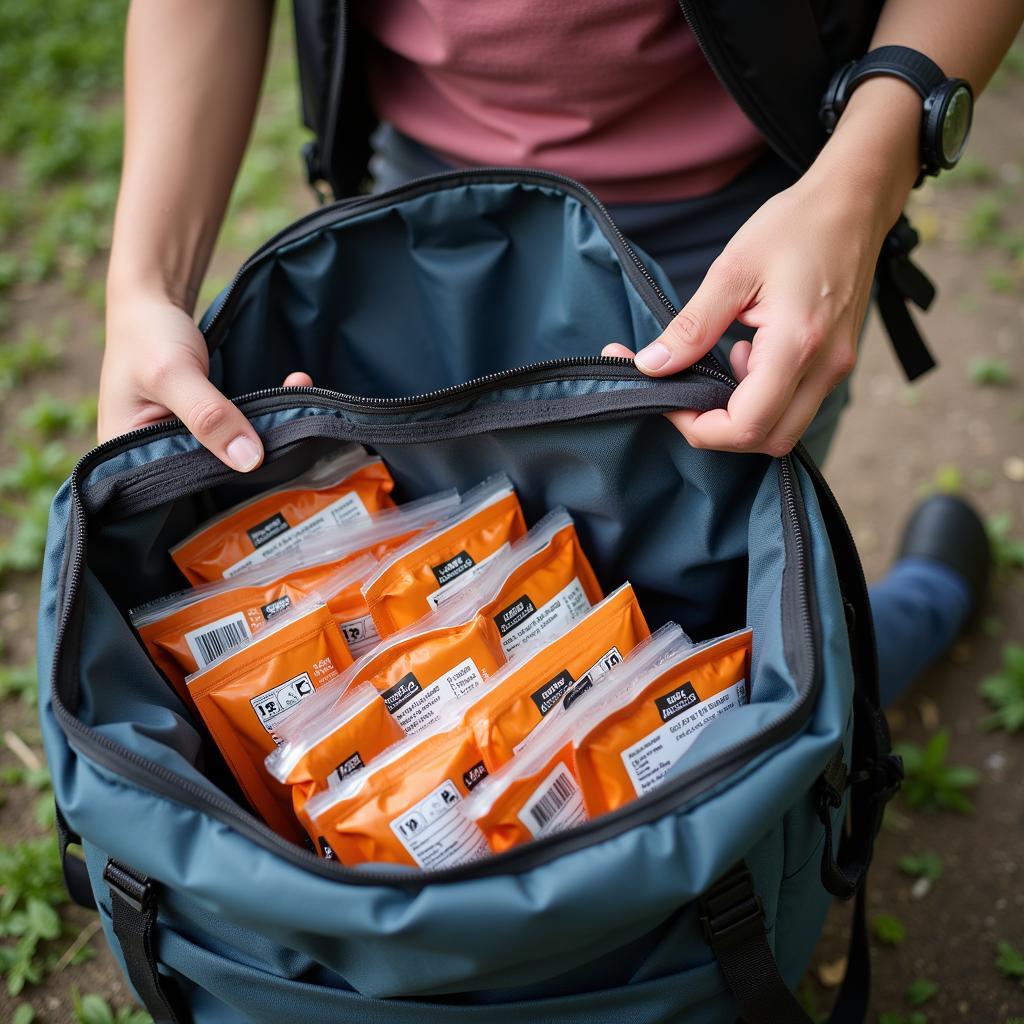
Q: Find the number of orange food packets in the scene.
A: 12